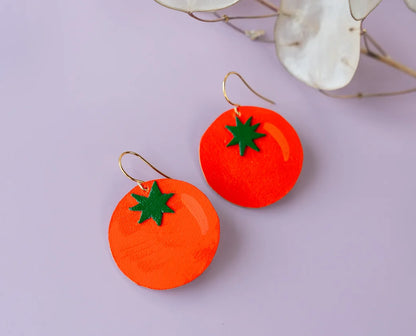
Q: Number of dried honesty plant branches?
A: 1